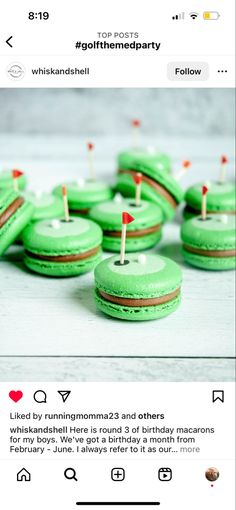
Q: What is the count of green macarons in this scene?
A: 11